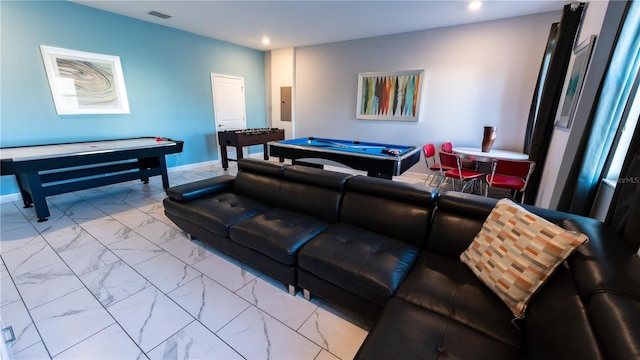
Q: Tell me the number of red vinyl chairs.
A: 4